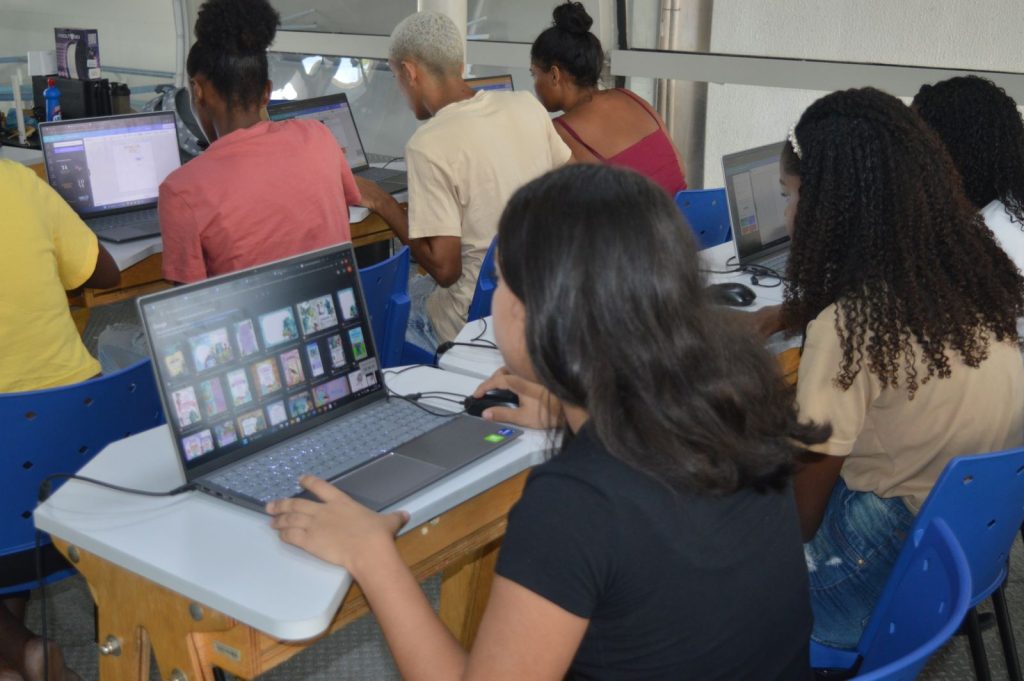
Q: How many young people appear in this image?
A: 7